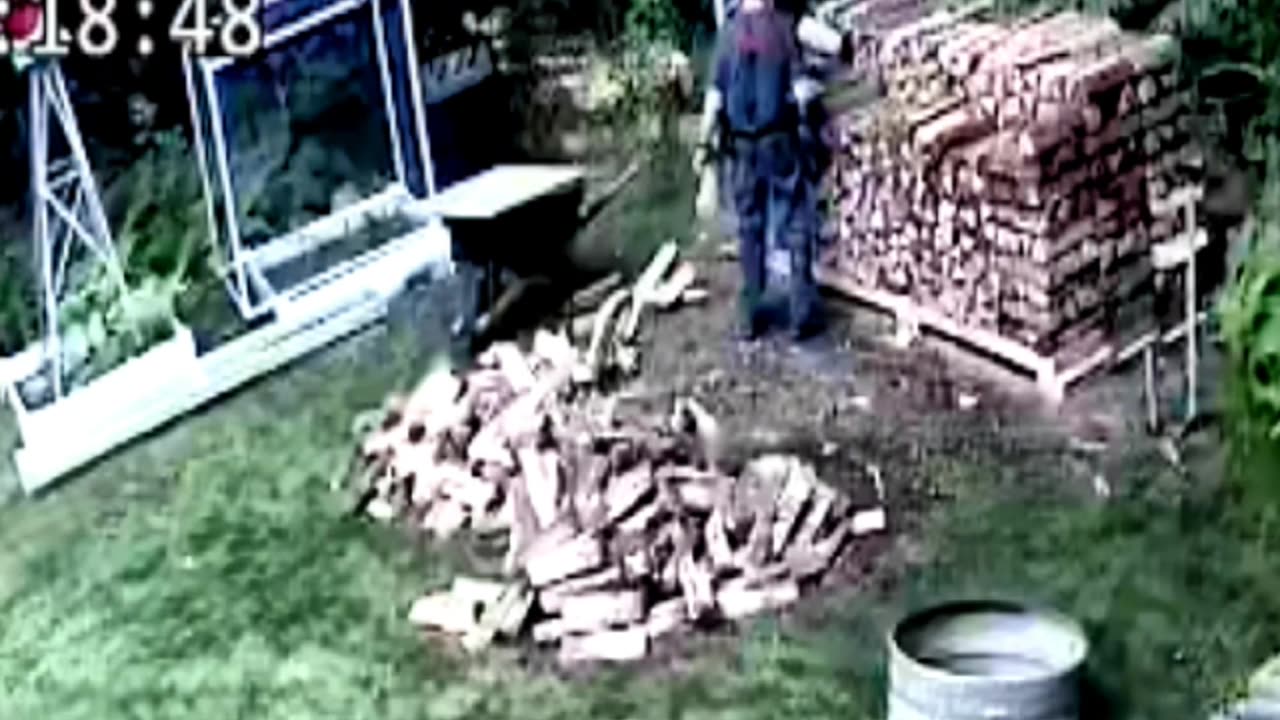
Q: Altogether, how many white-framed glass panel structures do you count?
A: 1